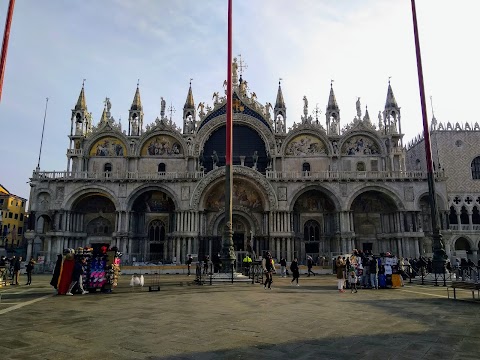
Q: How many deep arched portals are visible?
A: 5